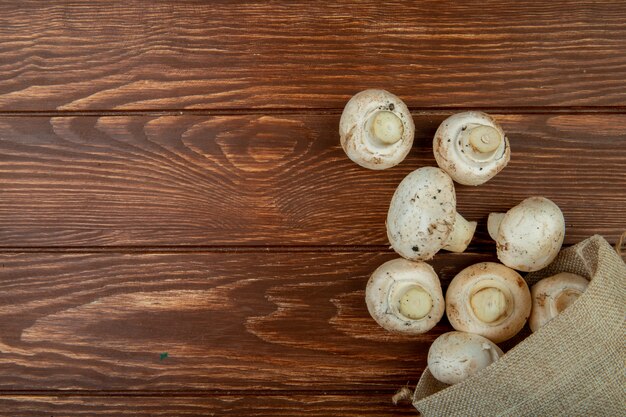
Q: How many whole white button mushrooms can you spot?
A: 8